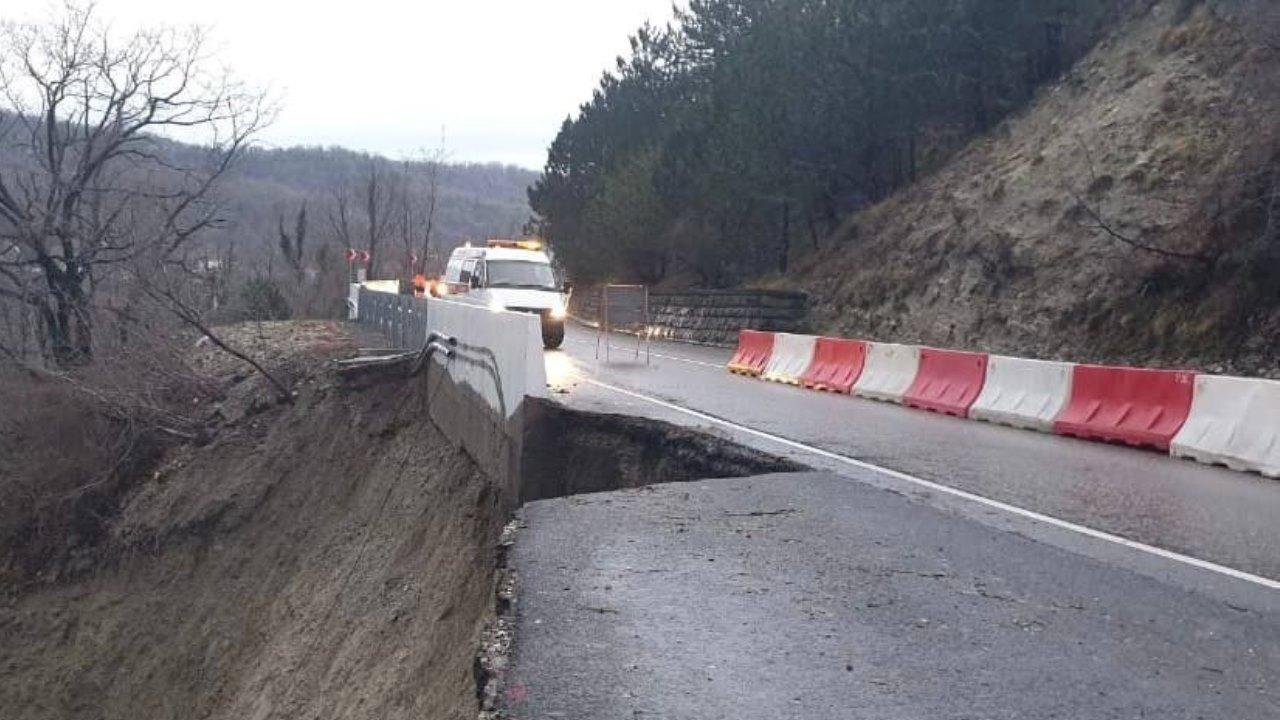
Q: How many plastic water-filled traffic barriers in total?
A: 8